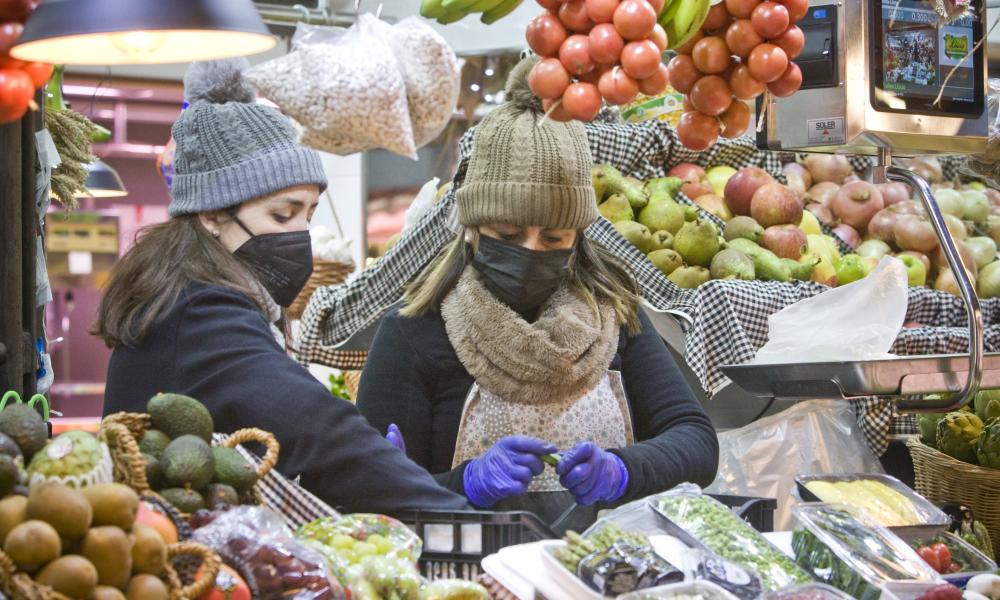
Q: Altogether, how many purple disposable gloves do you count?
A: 3